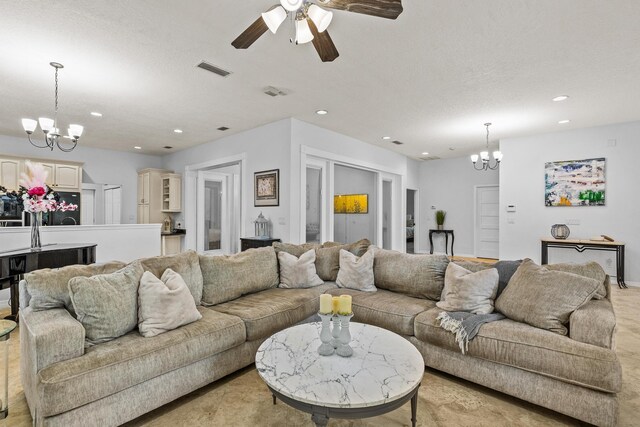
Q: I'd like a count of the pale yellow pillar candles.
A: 3